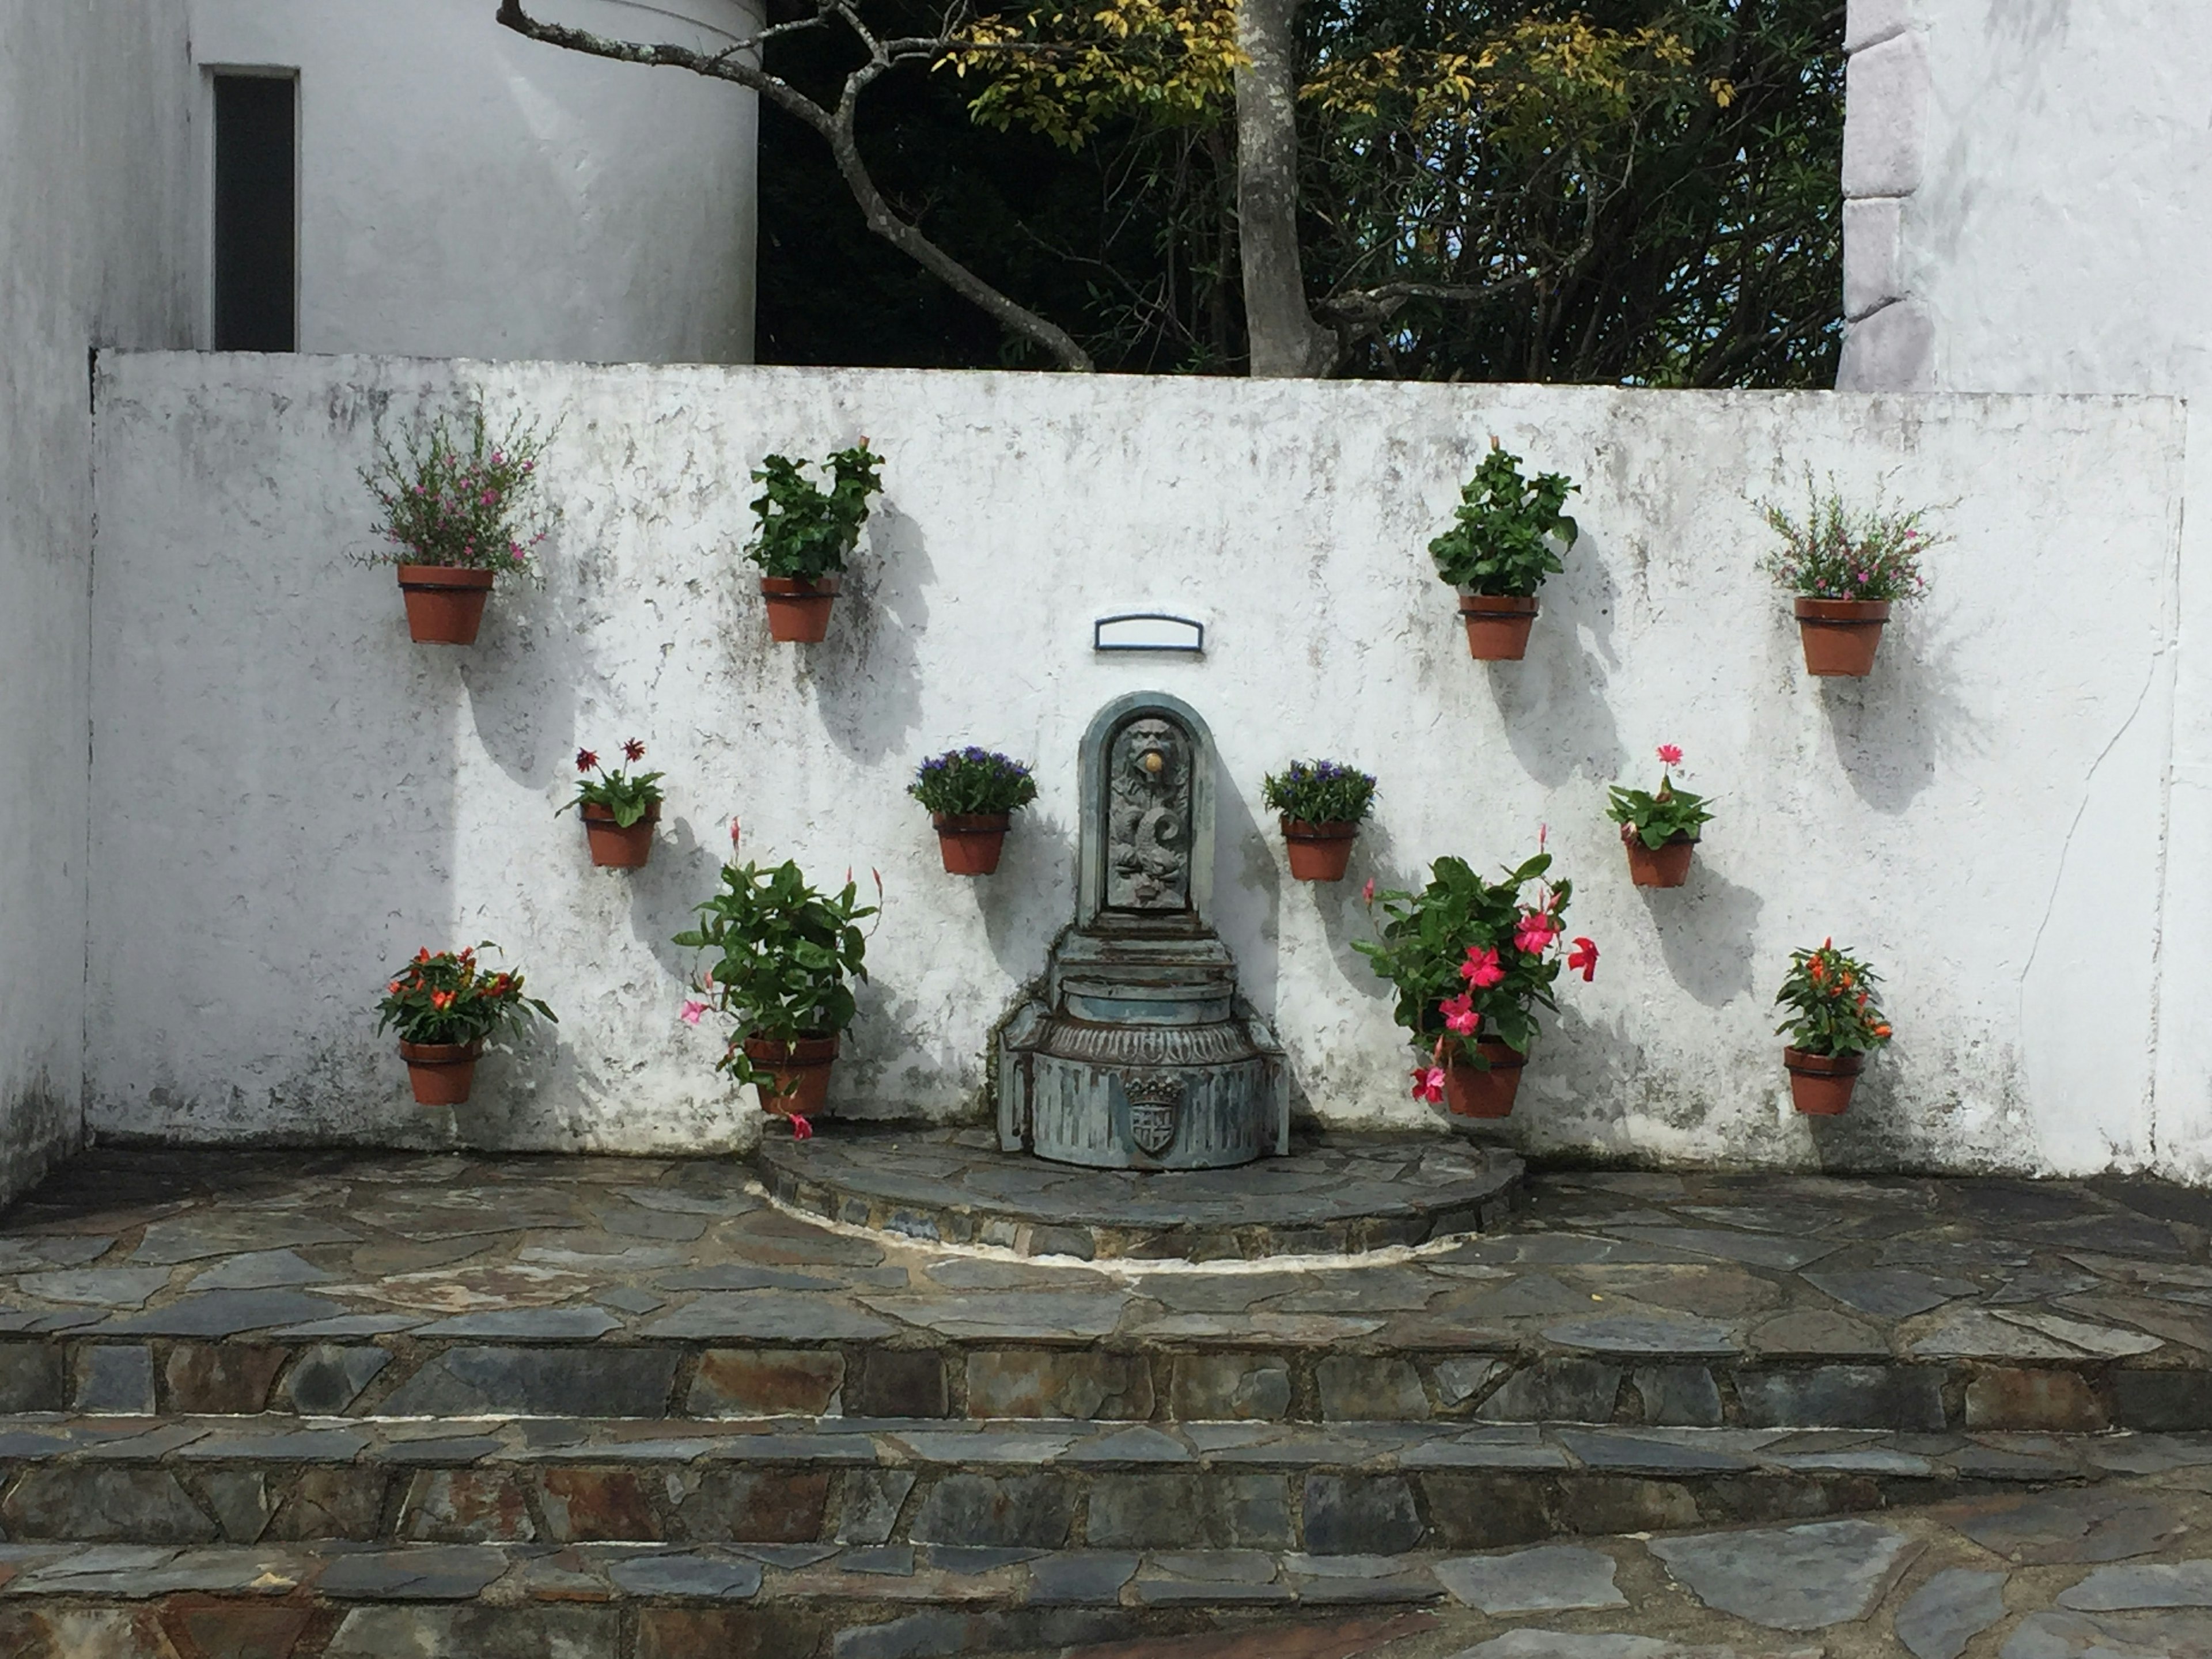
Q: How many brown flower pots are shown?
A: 12